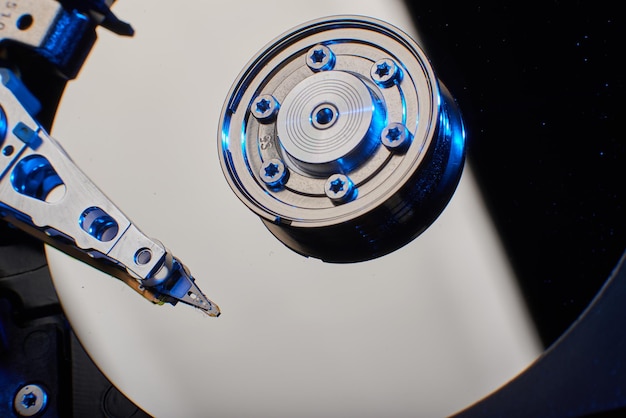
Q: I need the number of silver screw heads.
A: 7